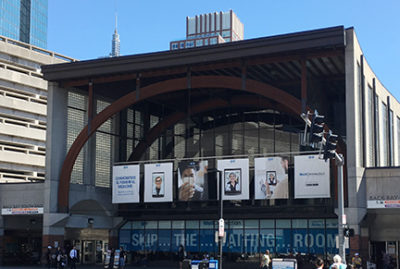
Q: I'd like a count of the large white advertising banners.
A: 6